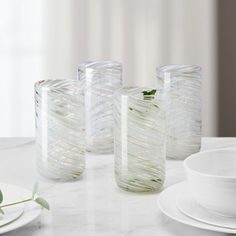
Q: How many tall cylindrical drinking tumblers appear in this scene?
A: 4